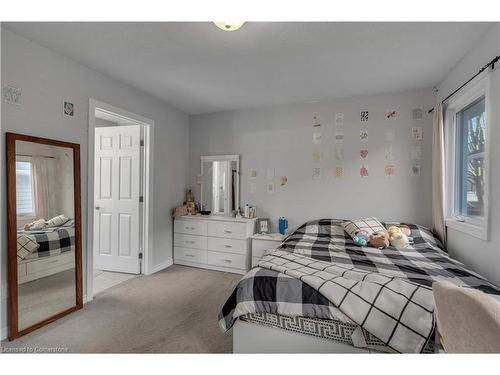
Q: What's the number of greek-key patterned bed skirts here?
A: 1